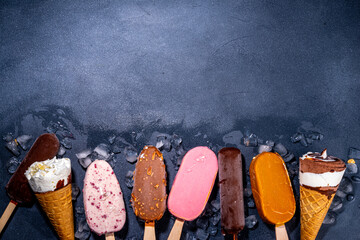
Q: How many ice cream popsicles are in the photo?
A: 6